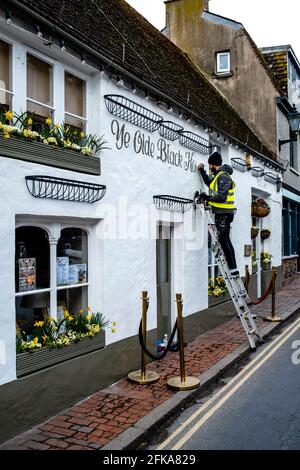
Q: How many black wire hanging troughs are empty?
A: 8